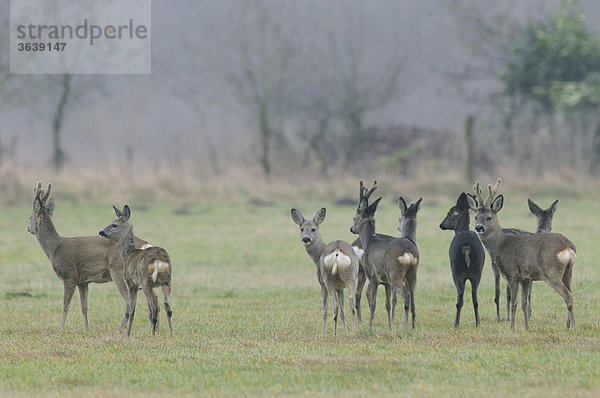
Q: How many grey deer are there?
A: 7